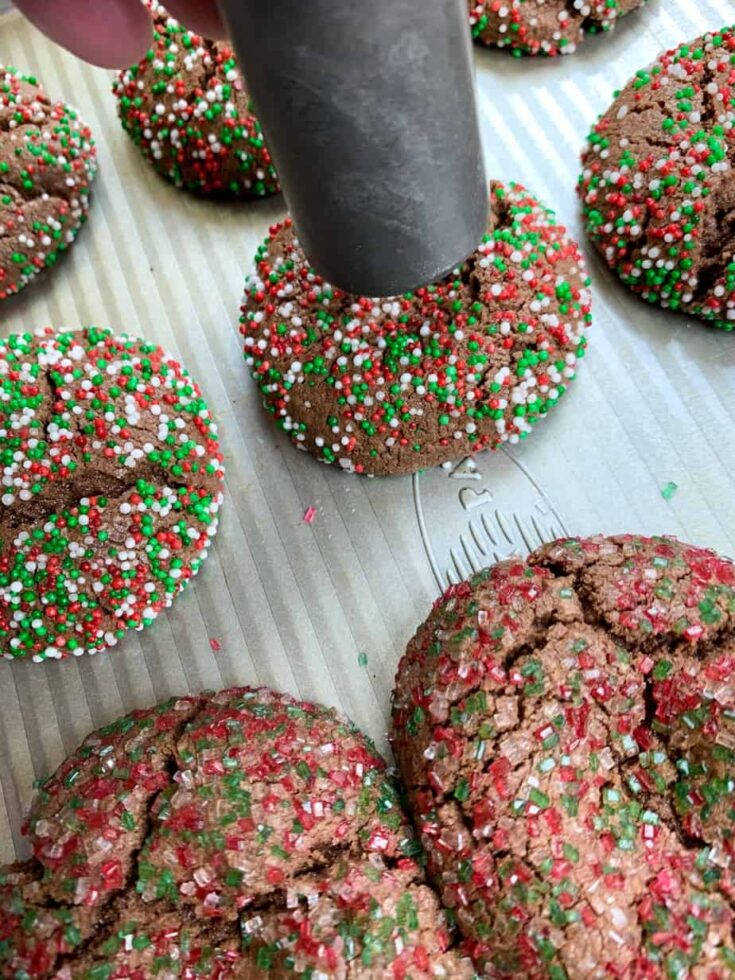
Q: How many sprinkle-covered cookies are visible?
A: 8